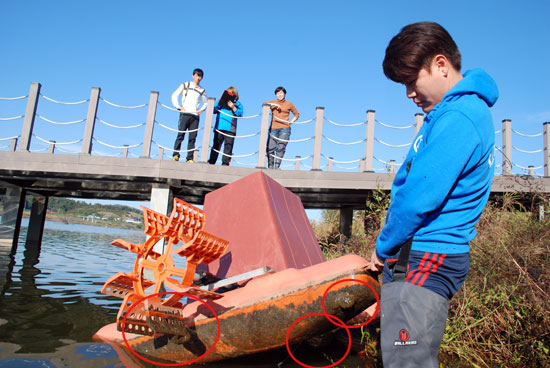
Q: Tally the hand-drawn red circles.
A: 3